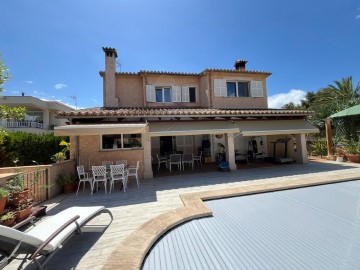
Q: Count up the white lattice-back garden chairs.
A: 6